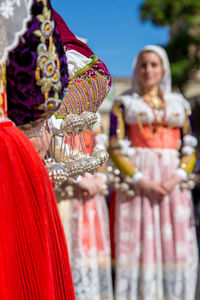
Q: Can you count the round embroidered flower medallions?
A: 7